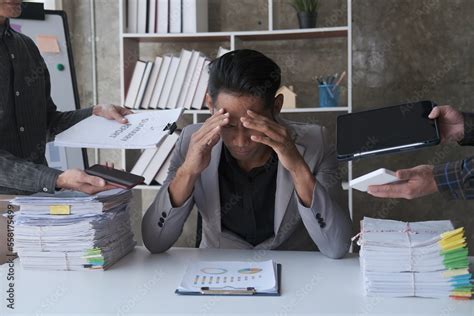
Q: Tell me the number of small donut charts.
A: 2